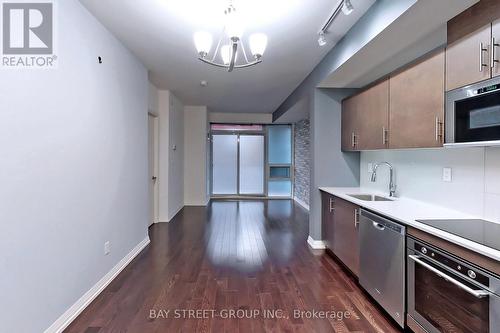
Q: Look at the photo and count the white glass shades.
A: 4